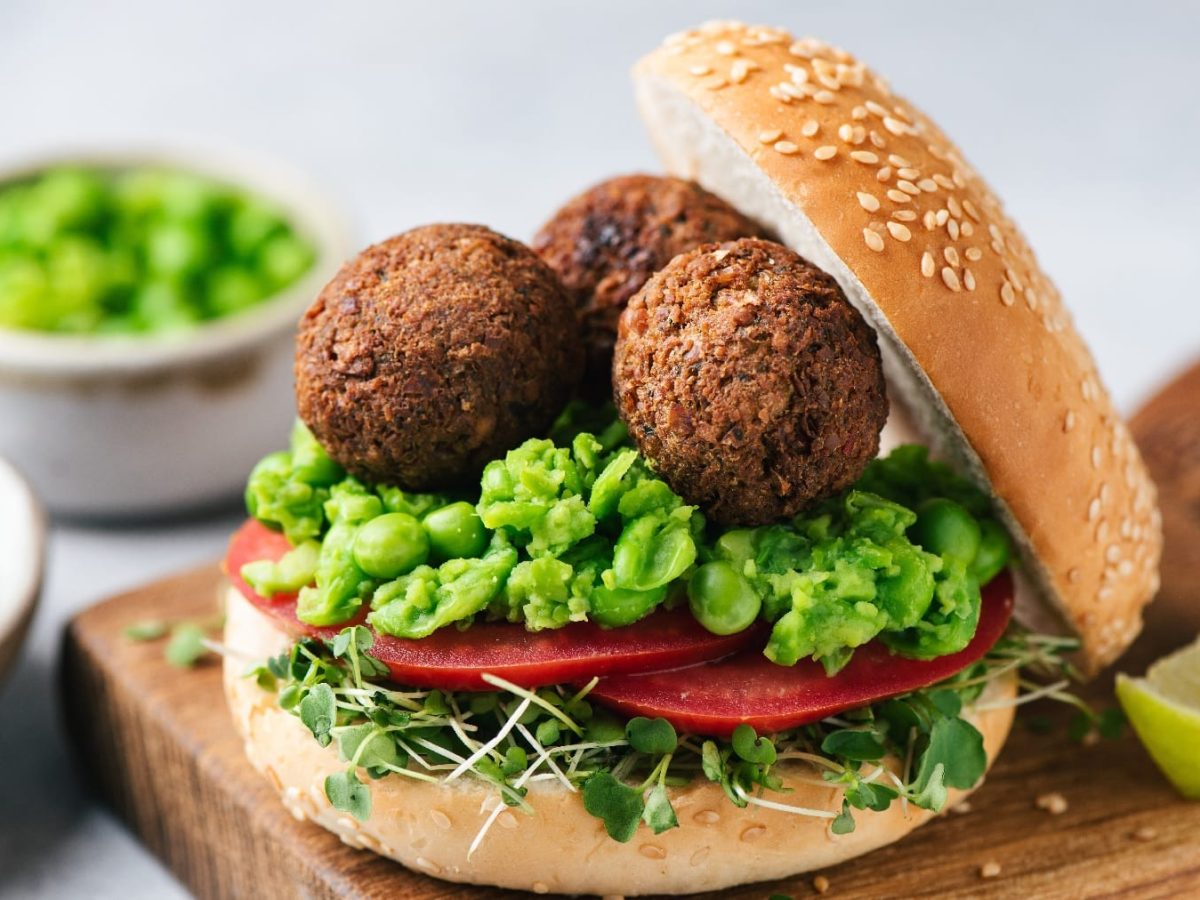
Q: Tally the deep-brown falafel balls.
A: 3